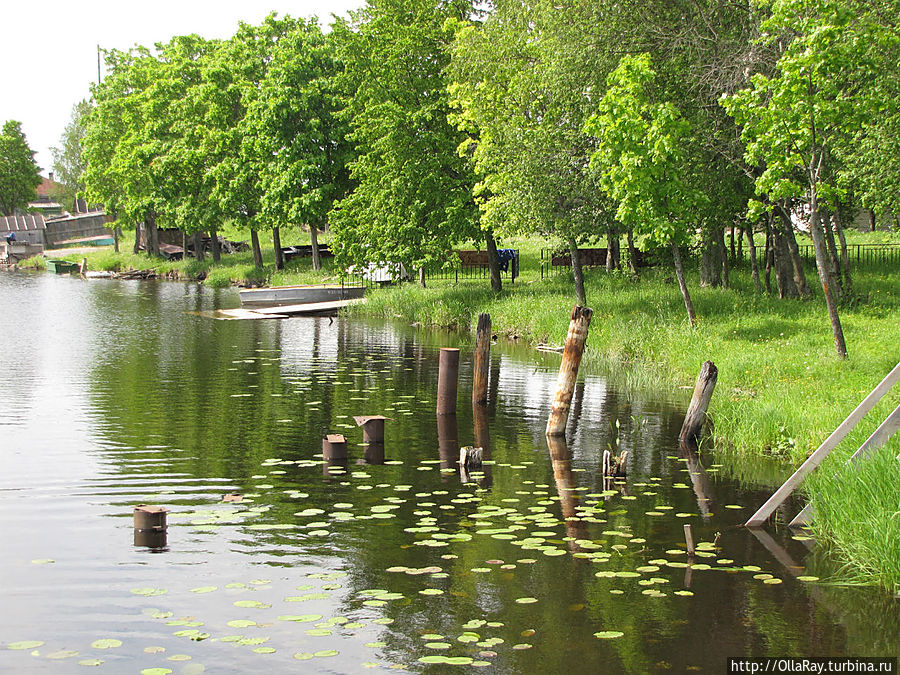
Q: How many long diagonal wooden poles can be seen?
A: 2